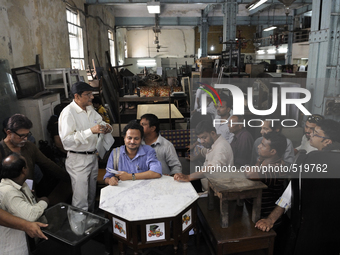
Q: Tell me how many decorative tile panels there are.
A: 3